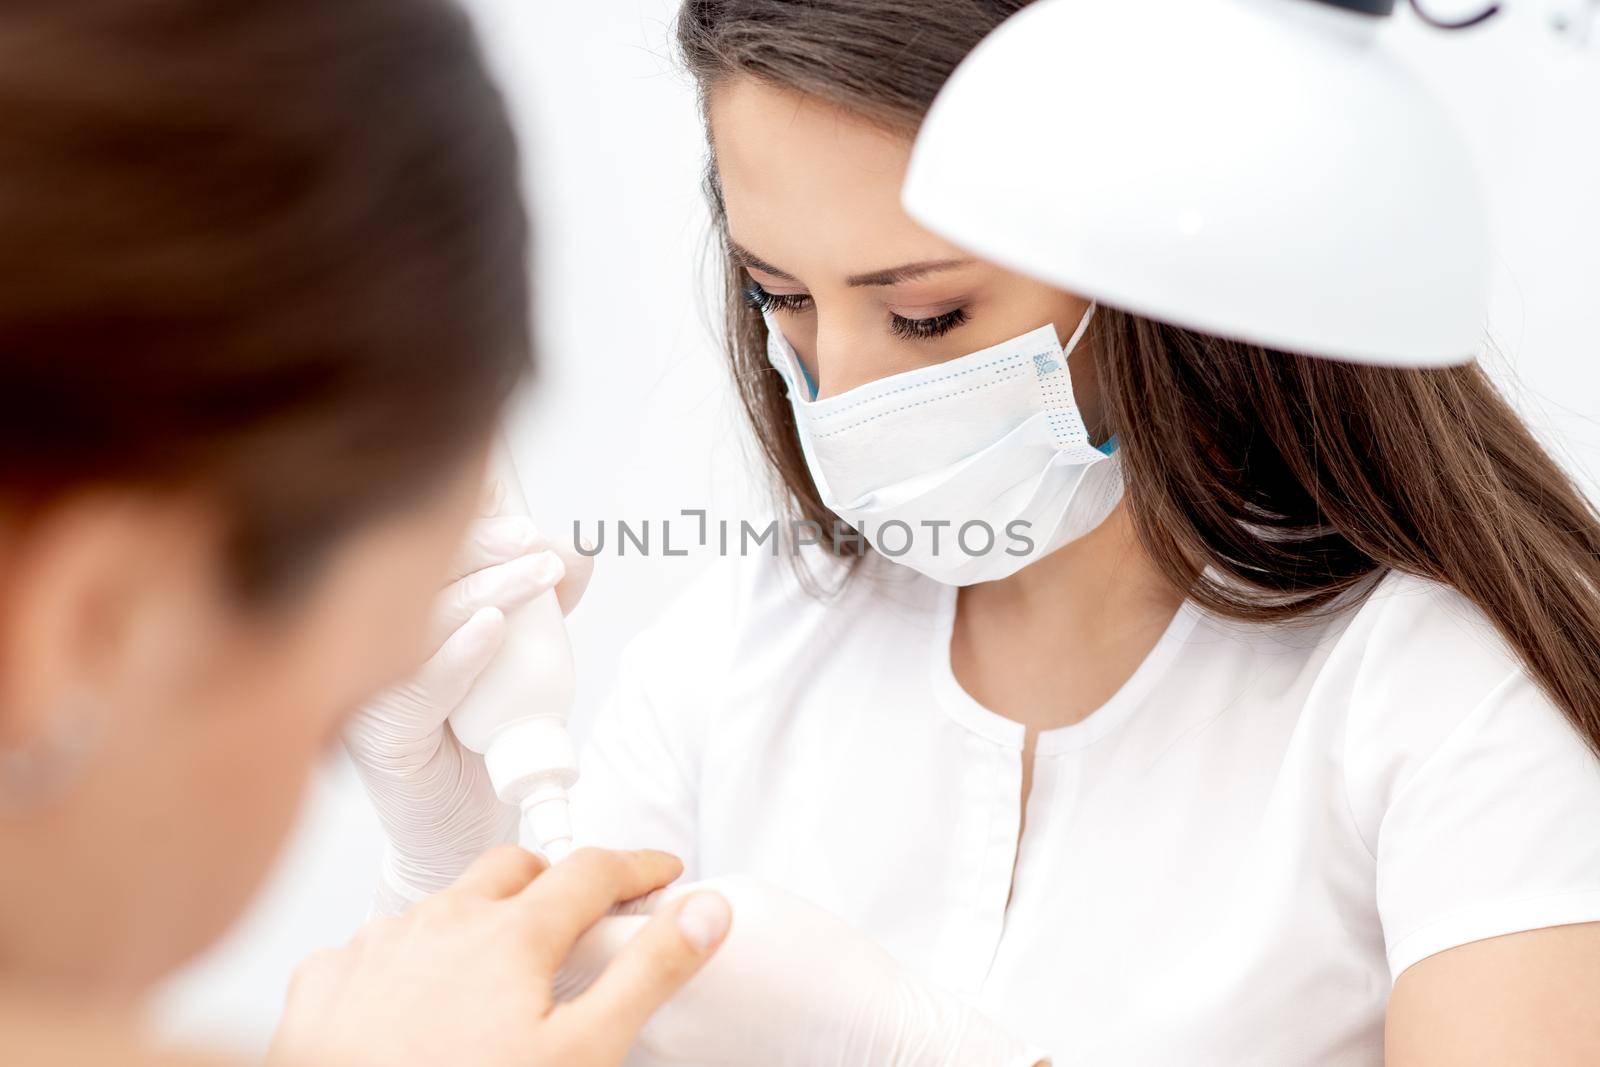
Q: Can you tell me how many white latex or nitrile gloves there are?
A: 2